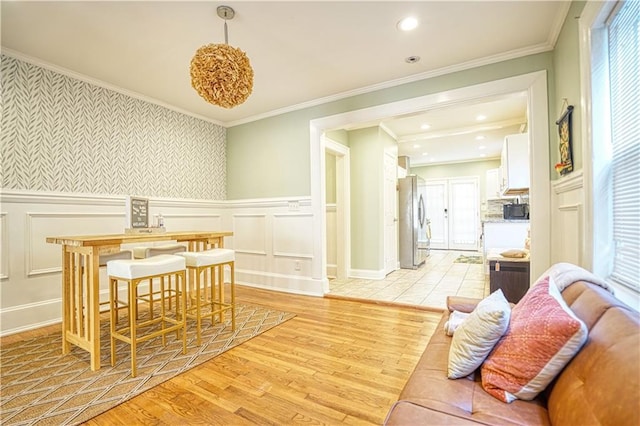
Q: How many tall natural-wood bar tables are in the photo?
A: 1